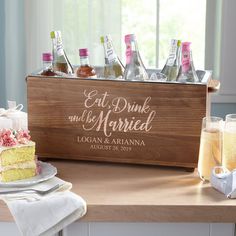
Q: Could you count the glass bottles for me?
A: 7